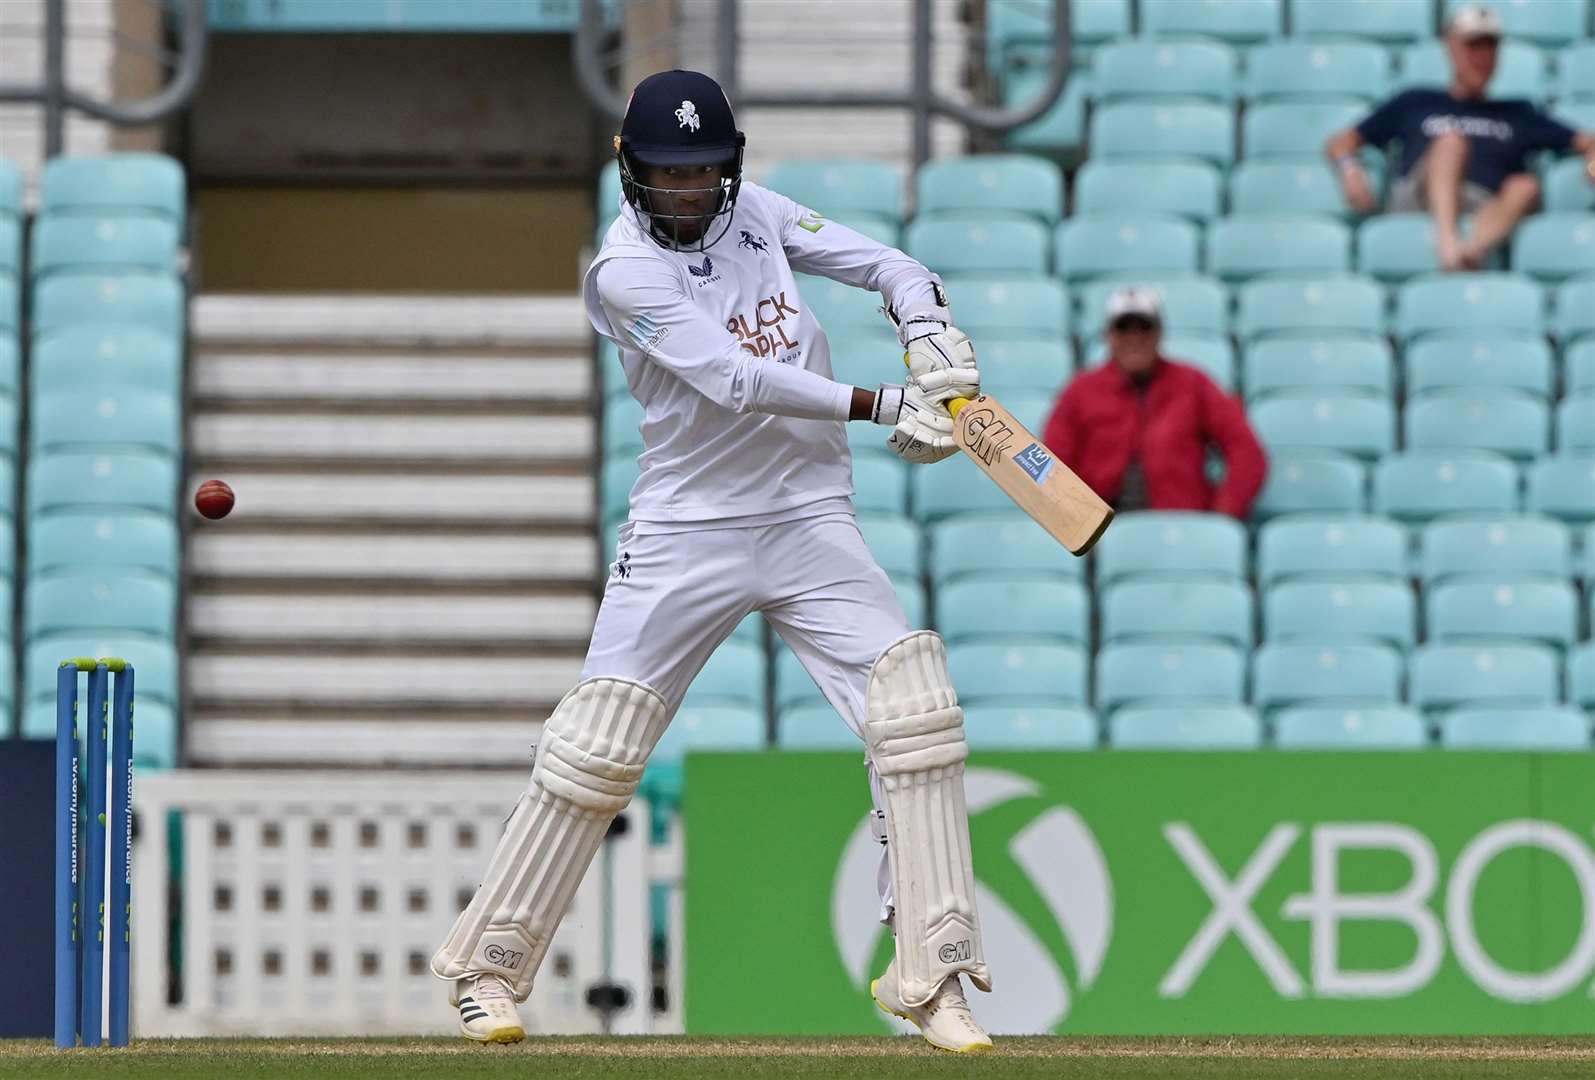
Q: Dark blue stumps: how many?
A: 3